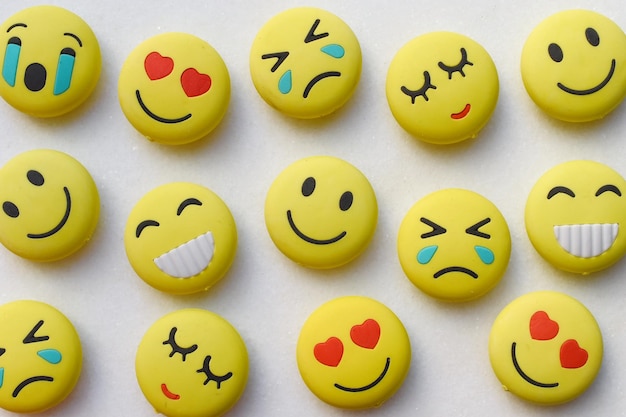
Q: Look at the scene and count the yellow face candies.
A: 14